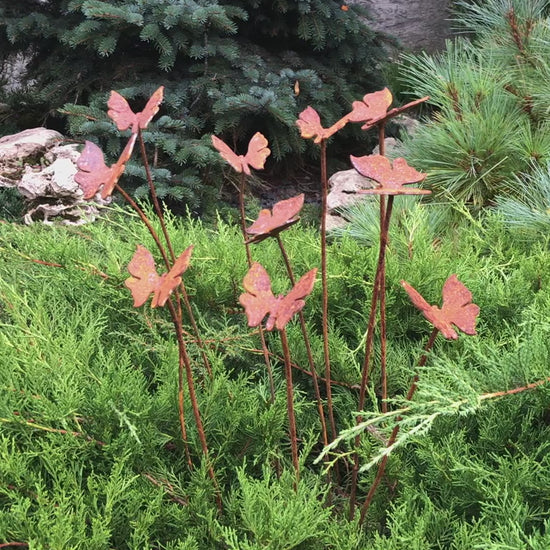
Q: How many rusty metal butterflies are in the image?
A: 10